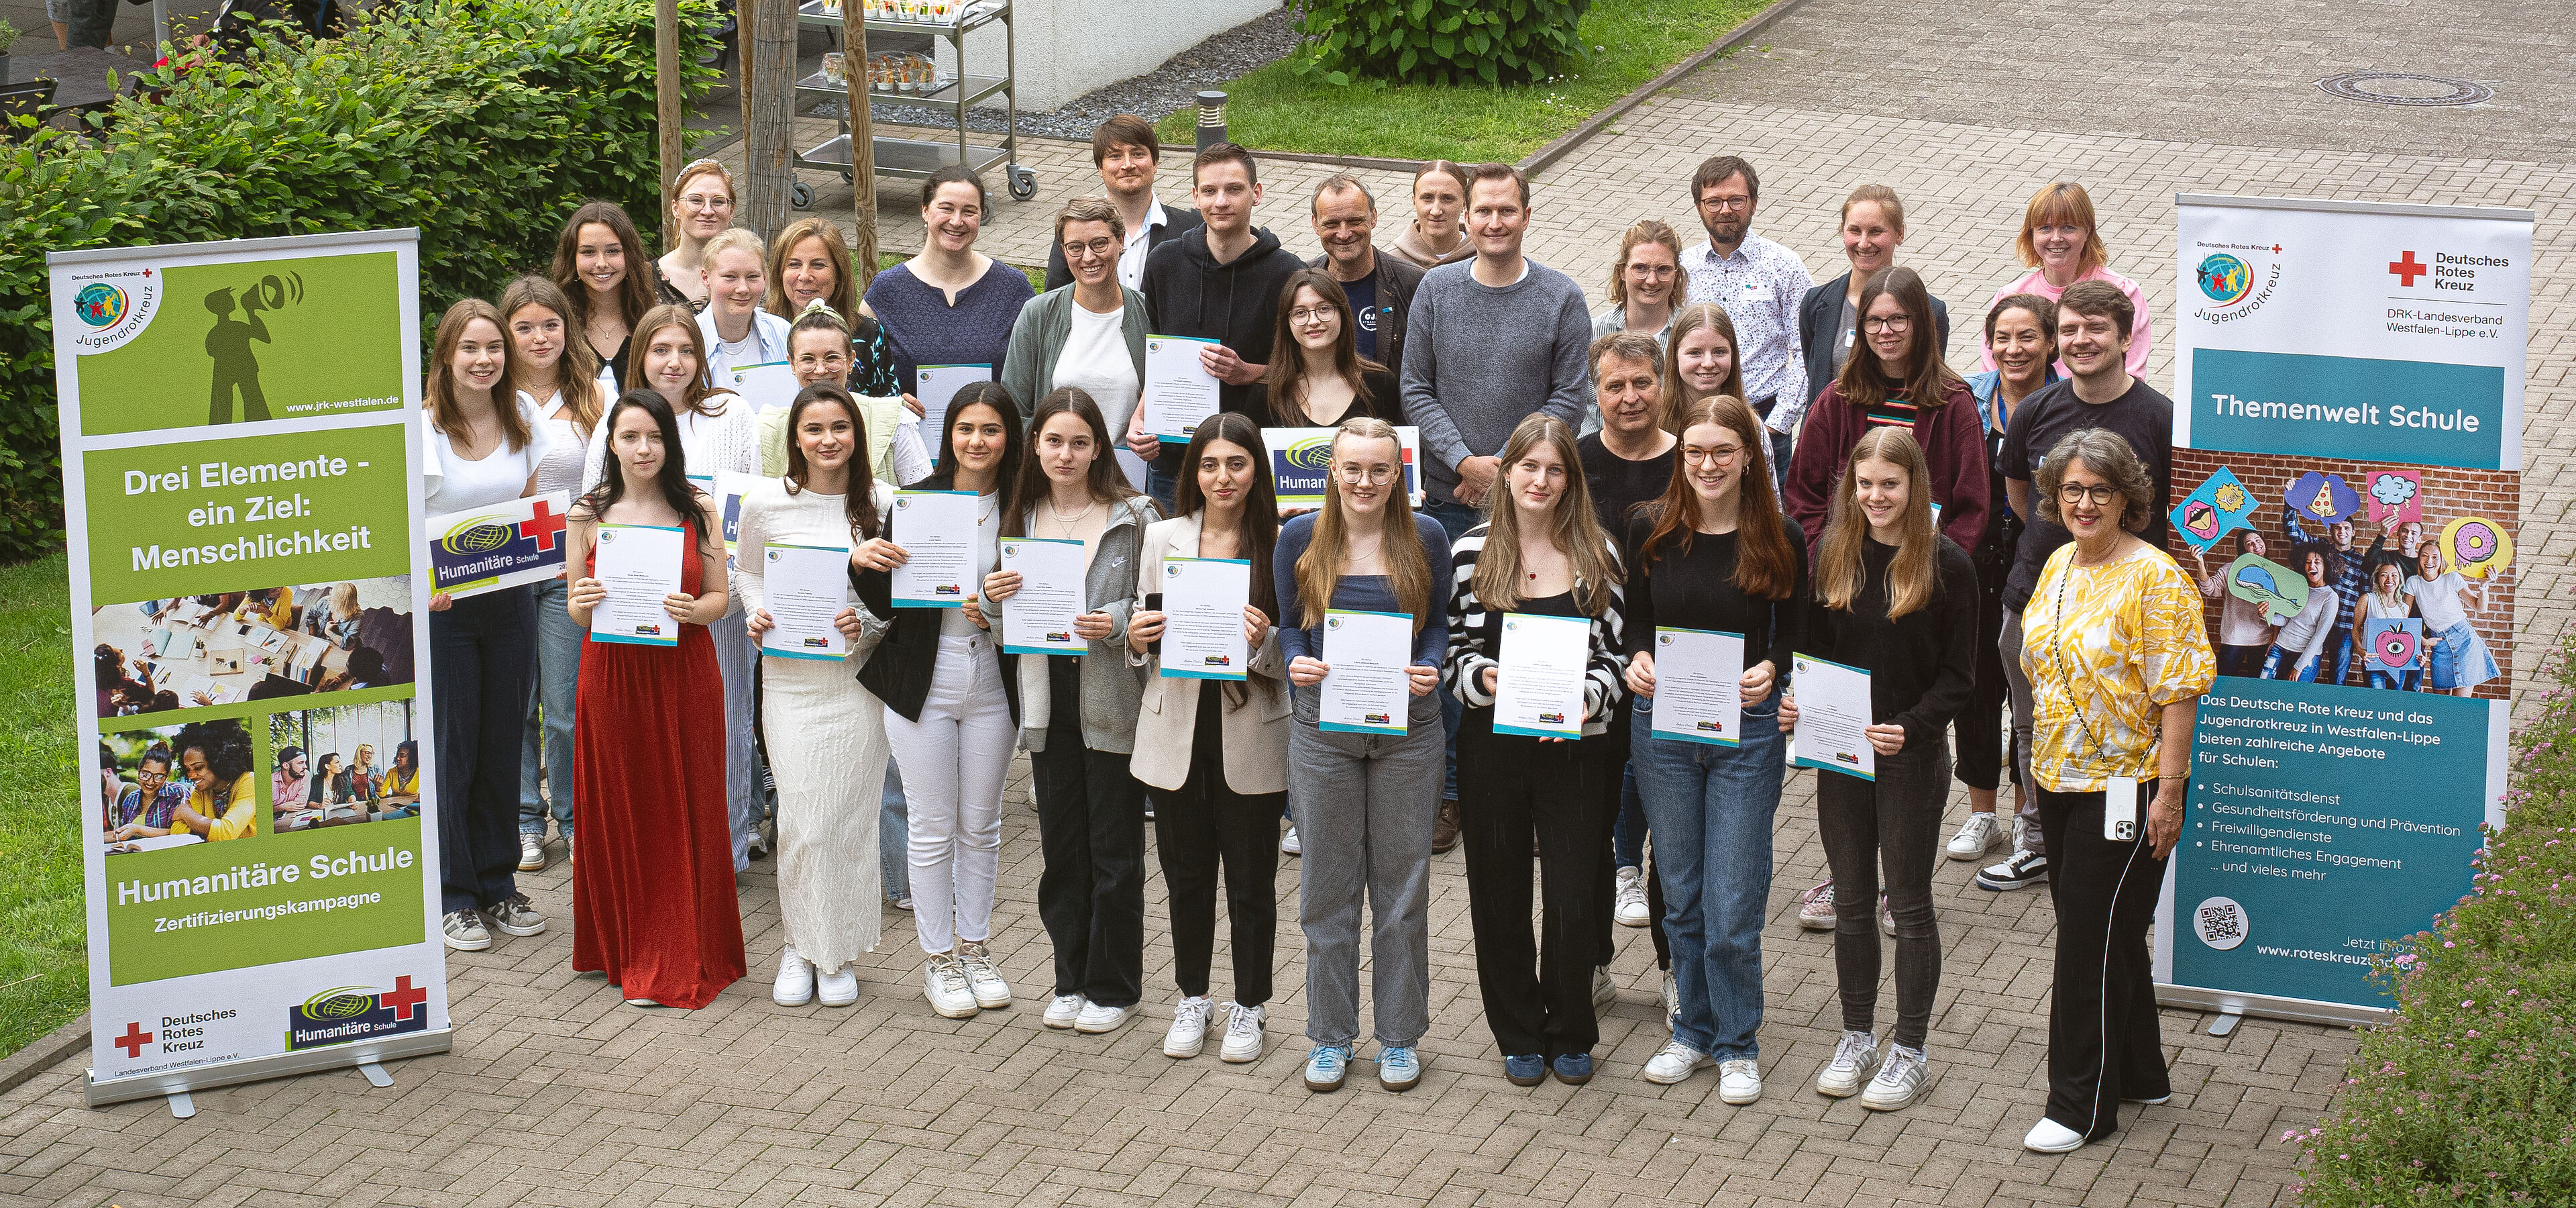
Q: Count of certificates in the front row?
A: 9